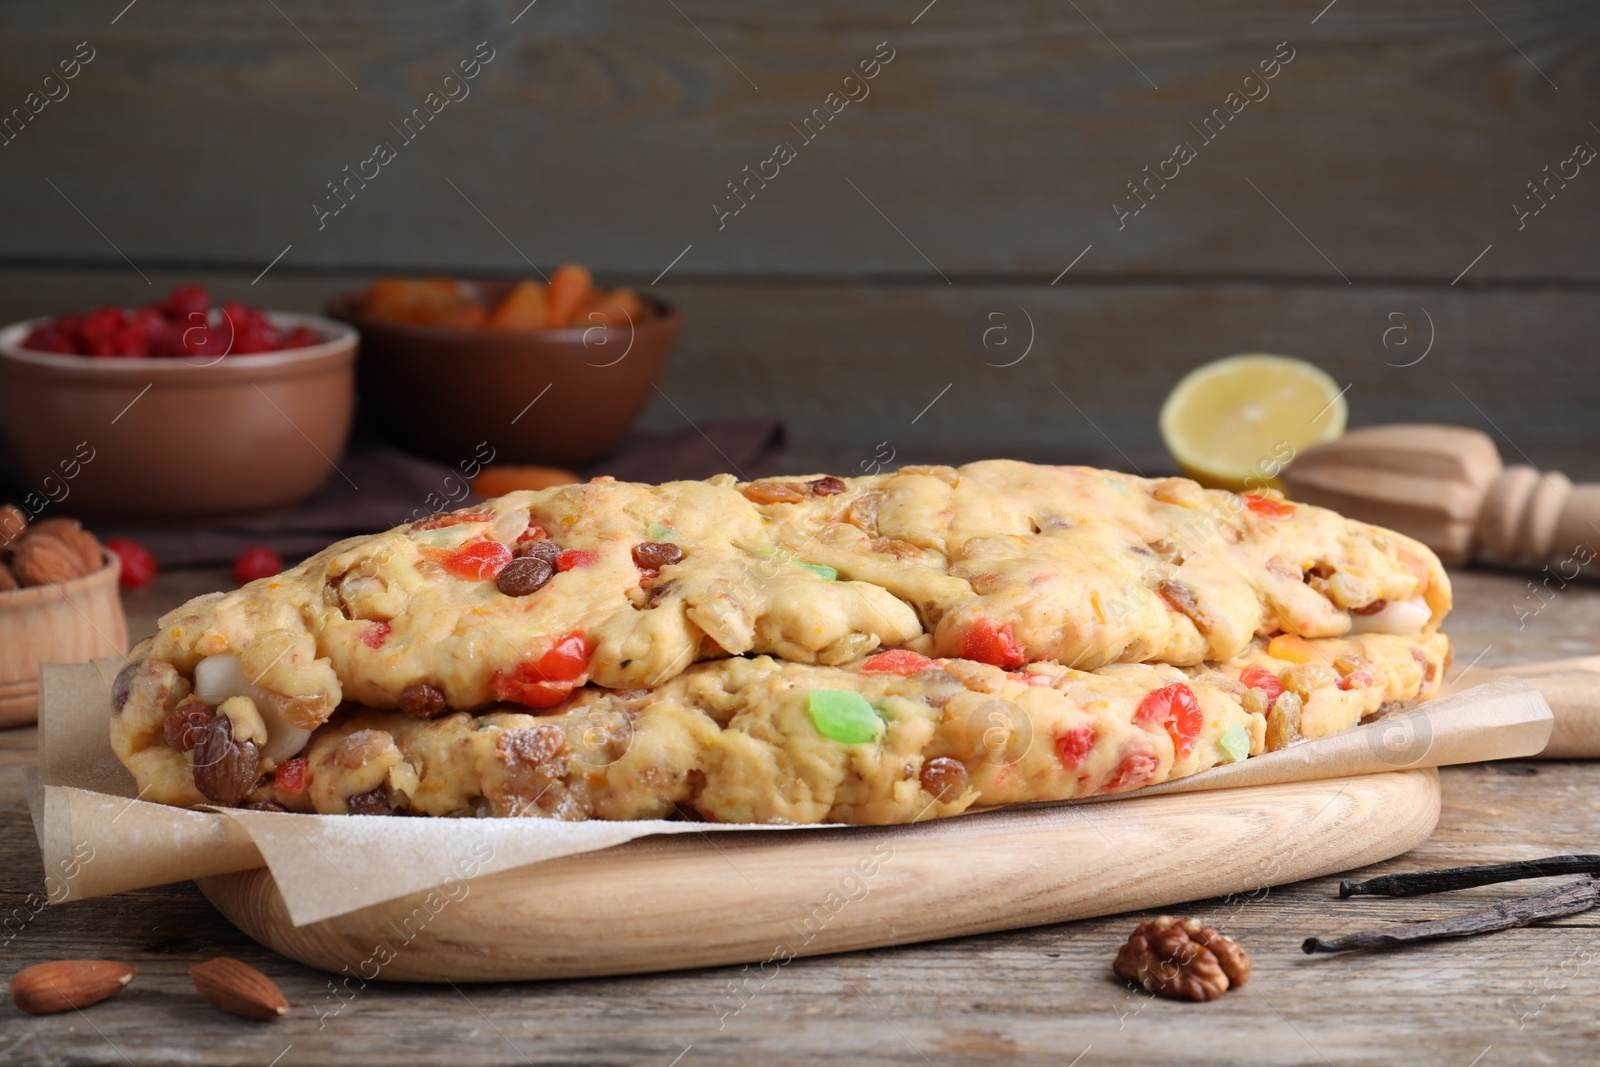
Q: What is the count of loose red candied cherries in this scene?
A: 2